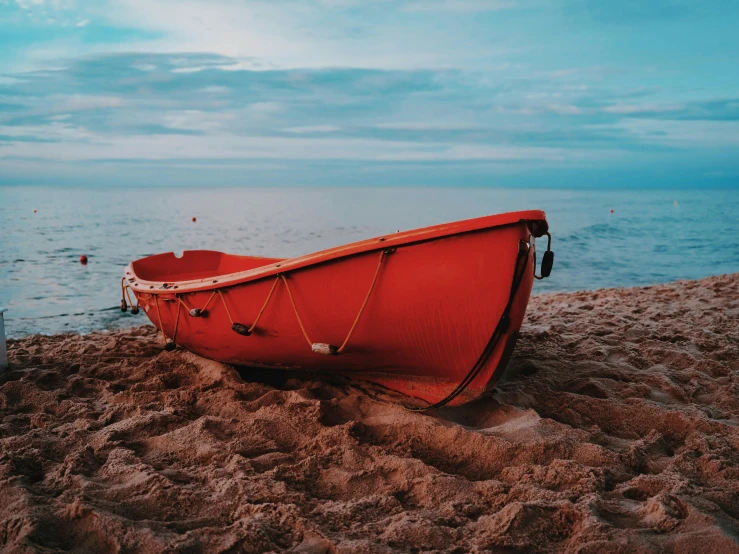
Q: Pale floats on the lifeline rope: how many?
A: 2